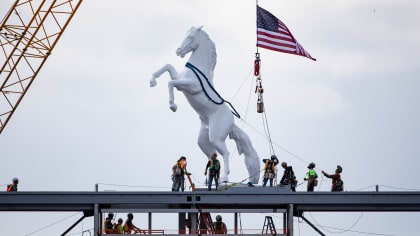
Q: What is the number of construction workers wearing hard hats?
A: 11